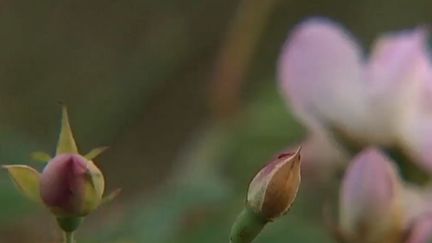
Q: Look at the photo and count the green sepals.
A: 5